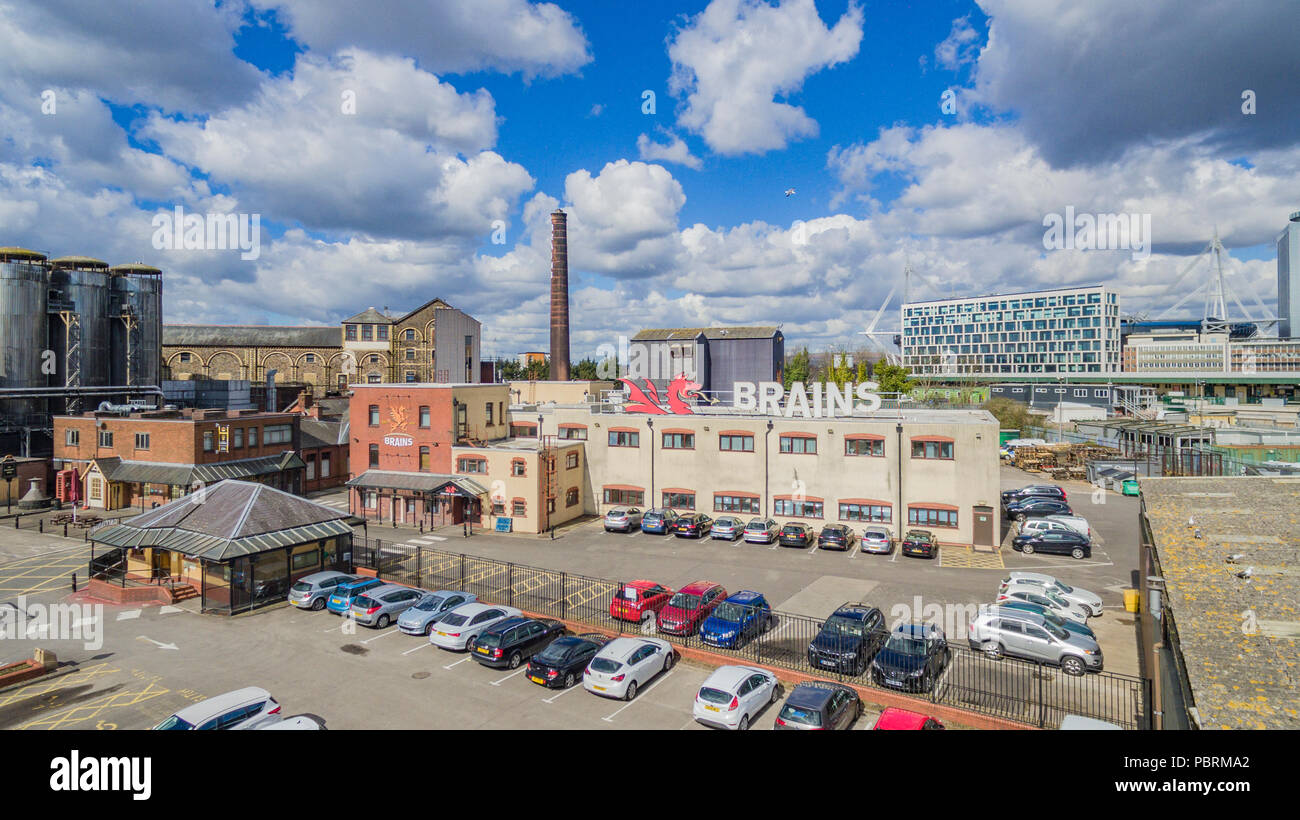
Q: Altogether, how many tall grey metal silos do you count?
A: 3